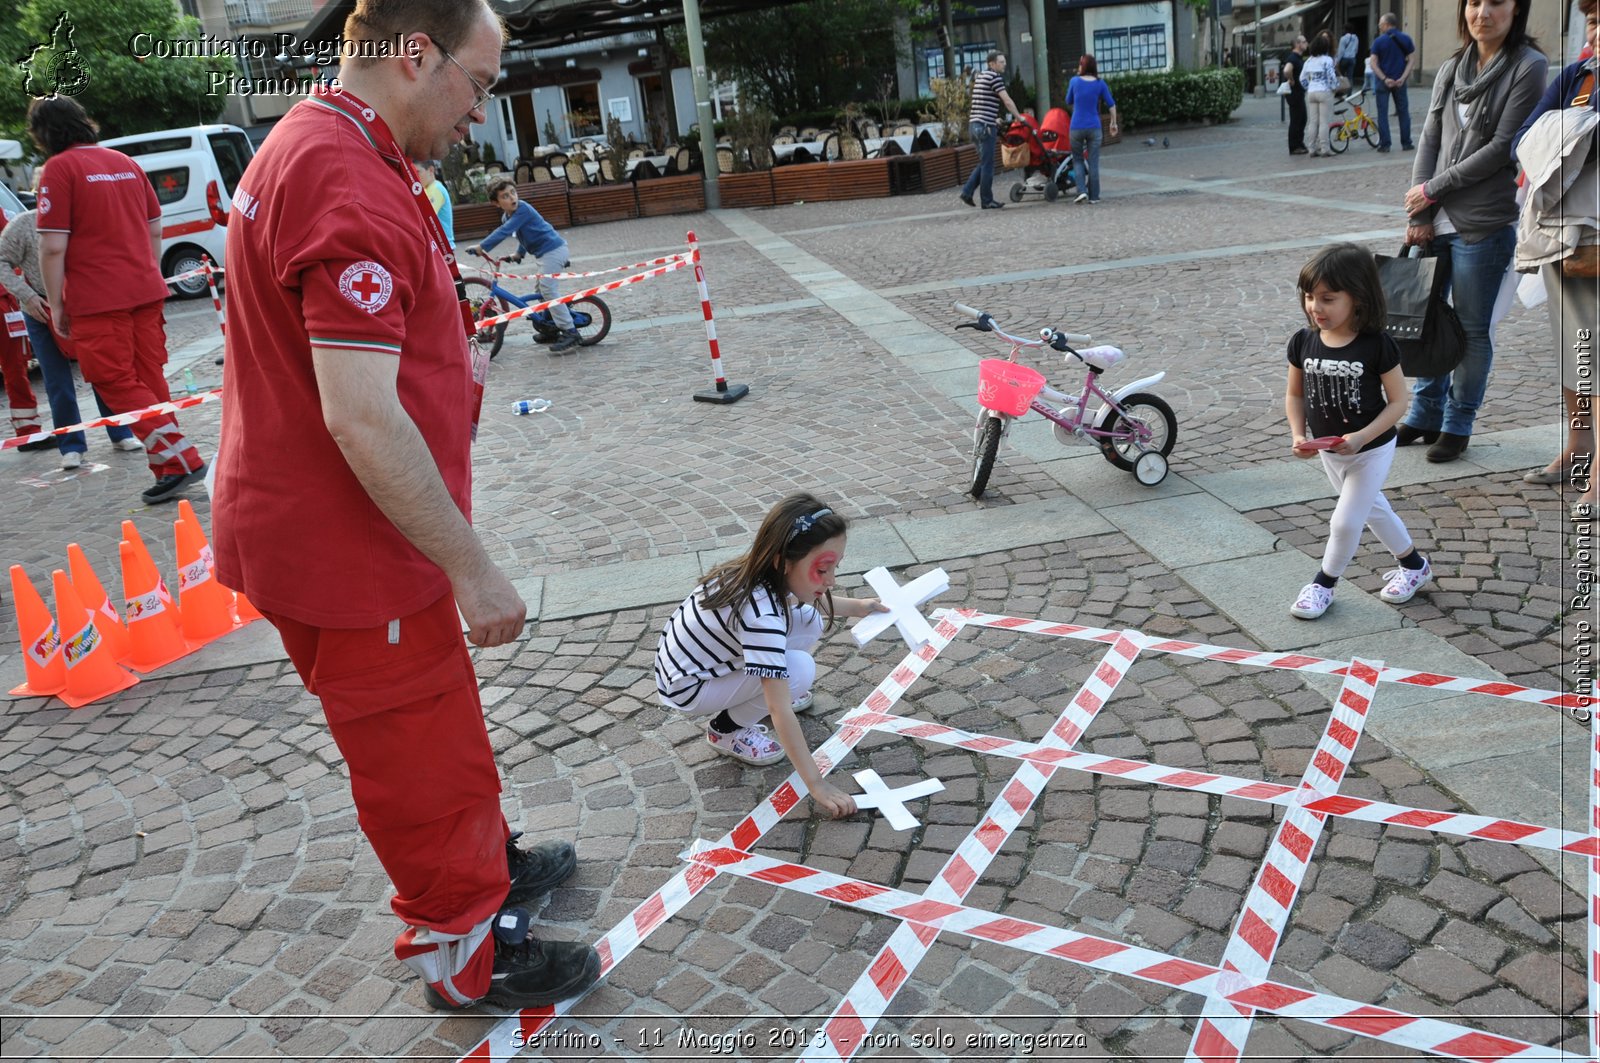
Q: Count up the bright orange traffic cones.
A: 8